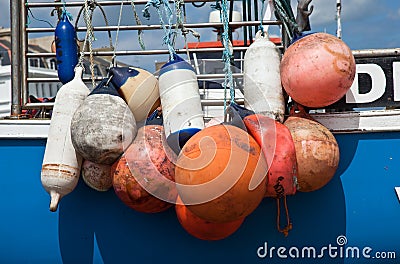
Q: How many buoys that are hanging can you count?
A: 13